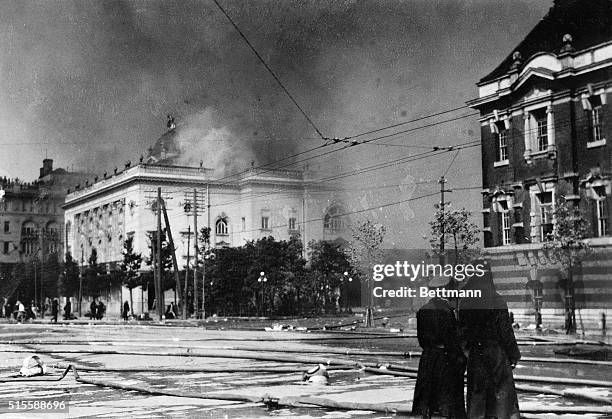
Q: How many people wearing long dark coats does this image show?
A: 2